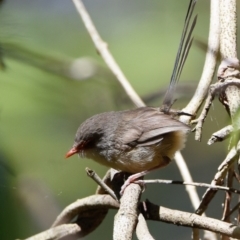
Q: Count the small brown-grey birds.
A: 1